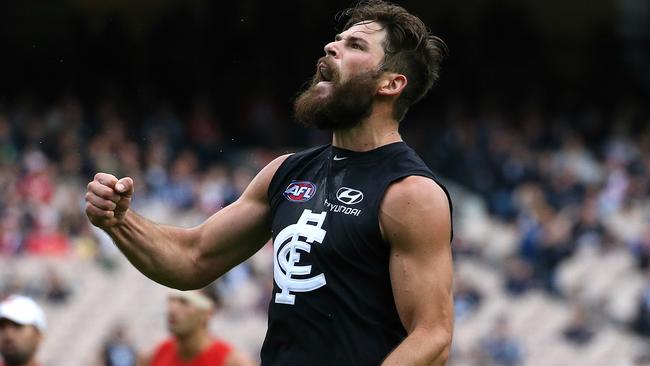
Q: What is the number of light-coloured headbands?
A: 1